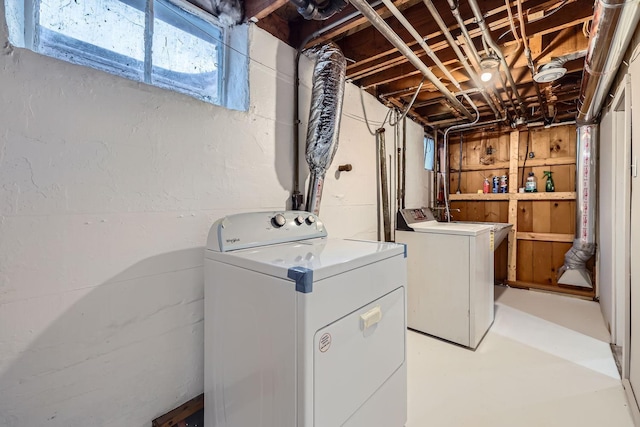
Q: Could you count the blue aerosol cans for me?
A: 2